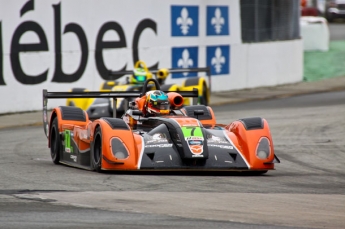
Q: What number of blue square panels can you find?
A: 4